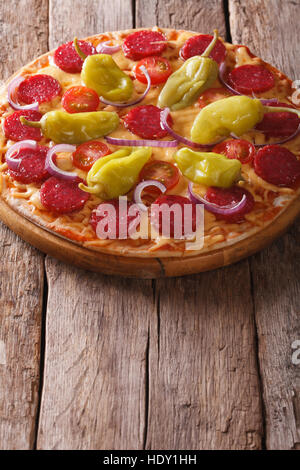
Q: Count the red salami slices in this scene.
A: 14